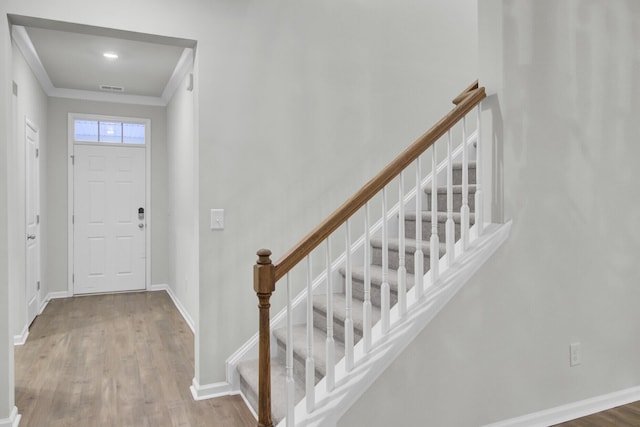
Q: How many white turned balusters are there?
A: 12